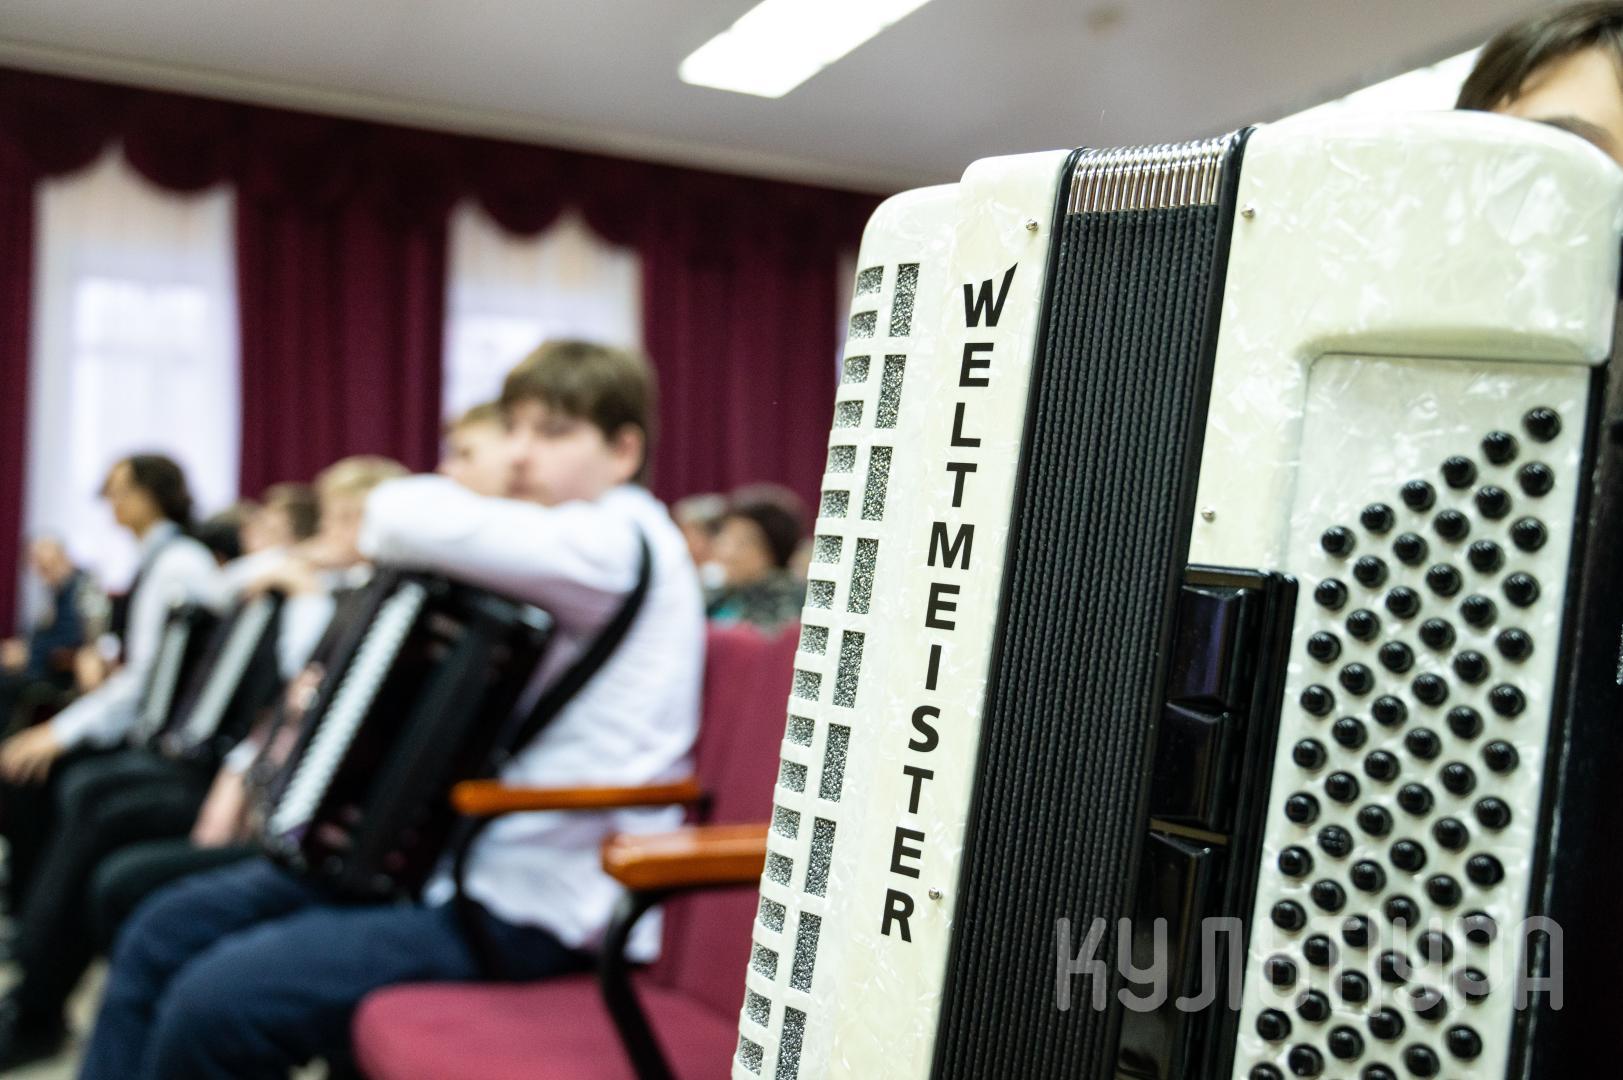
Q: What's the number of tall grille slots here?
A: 9